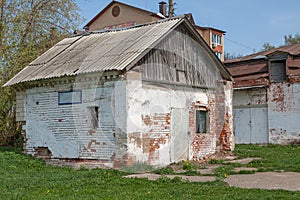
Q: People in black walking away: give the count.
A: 0